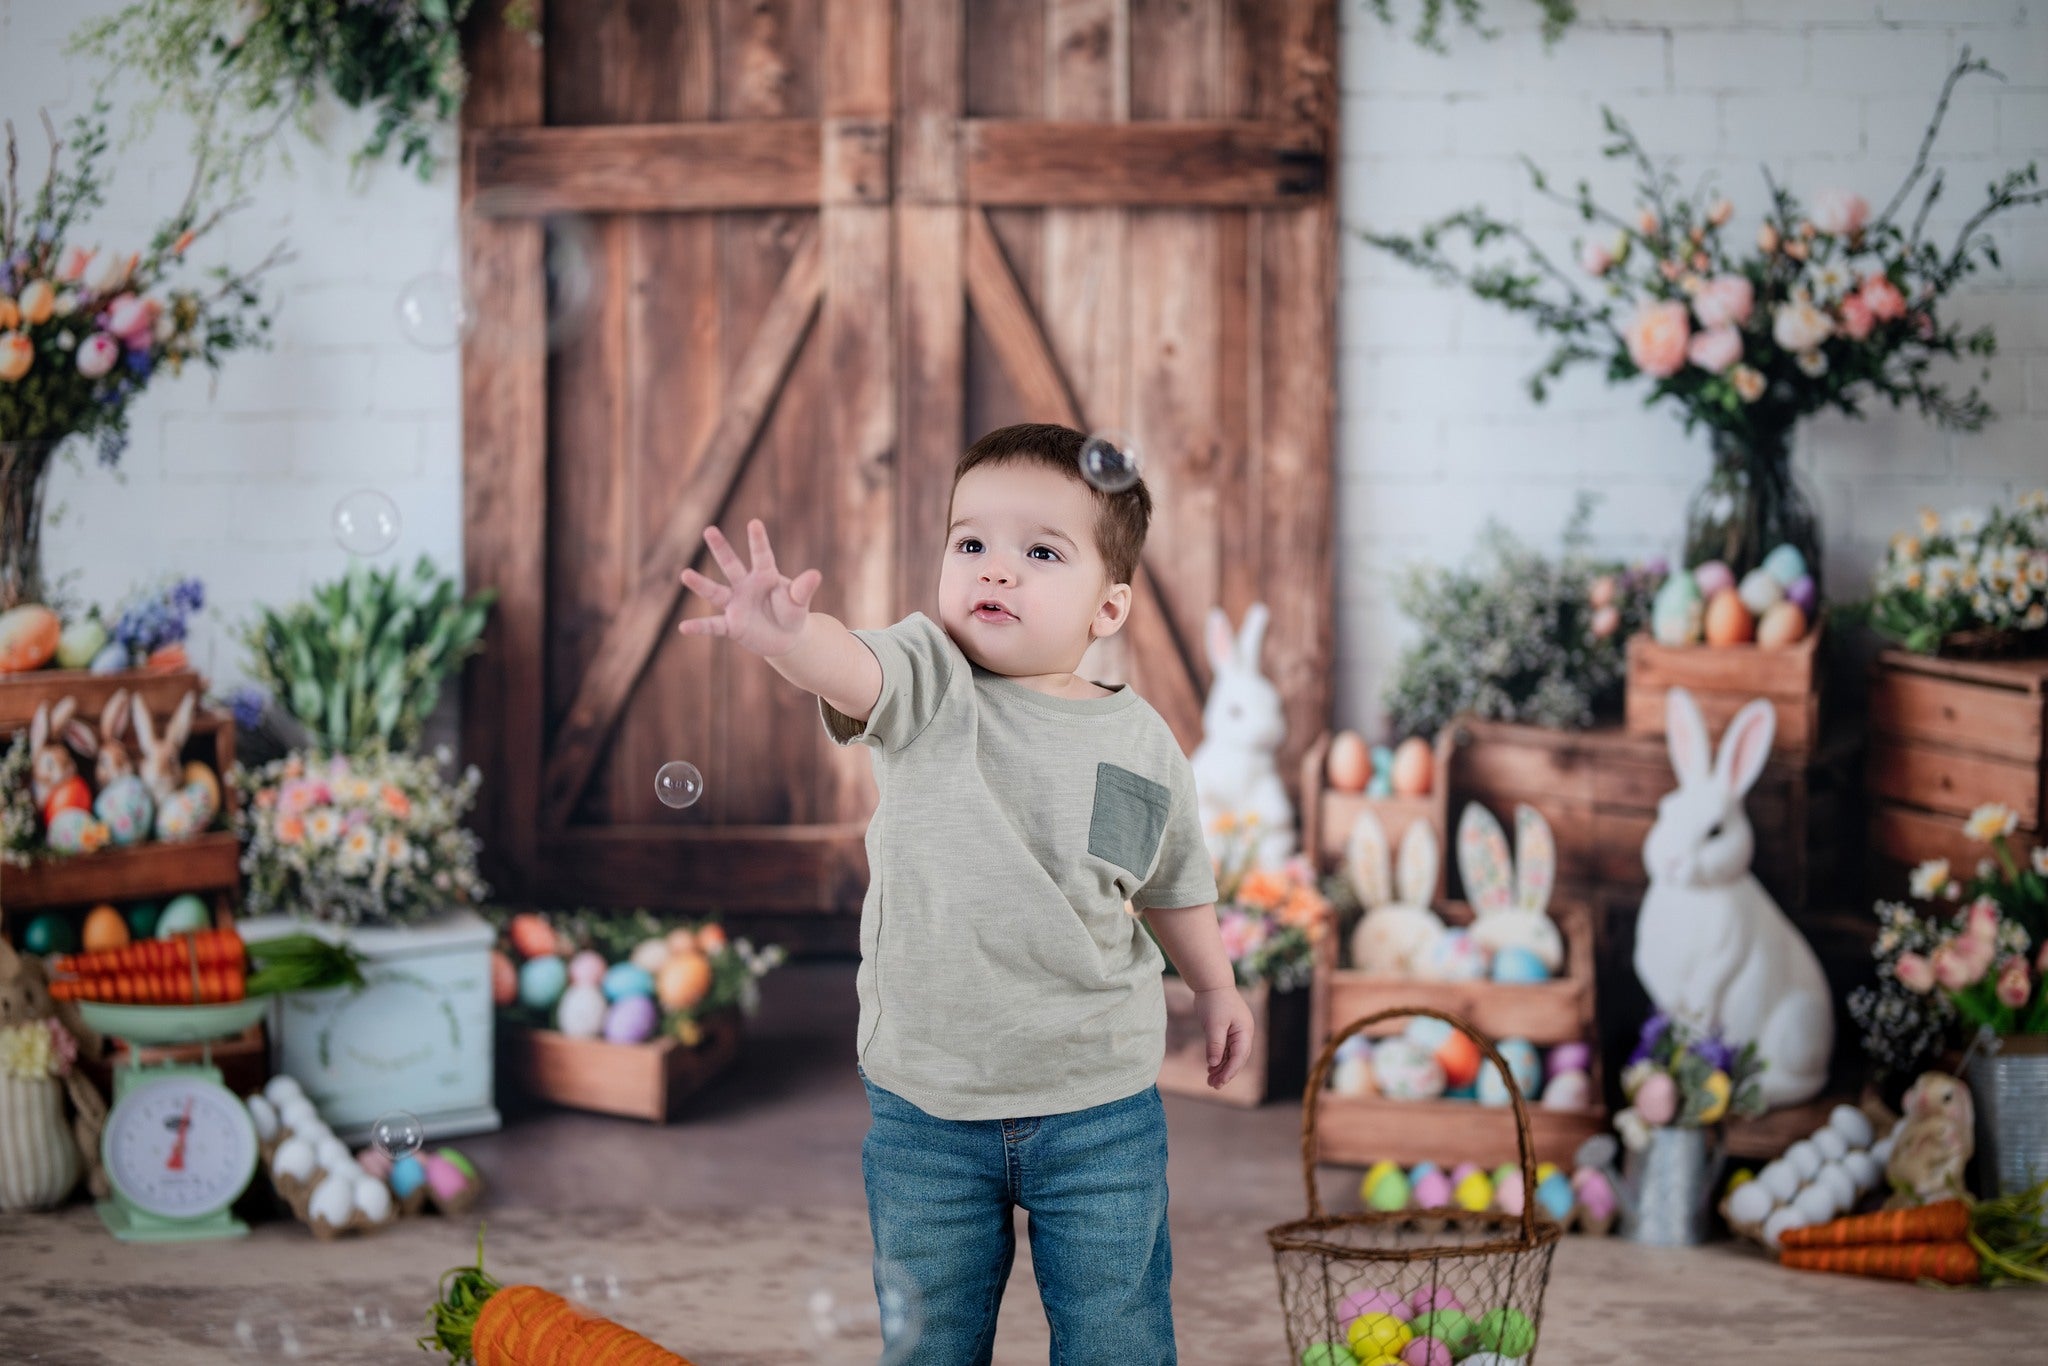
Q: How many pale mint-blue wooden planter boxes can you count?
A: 1